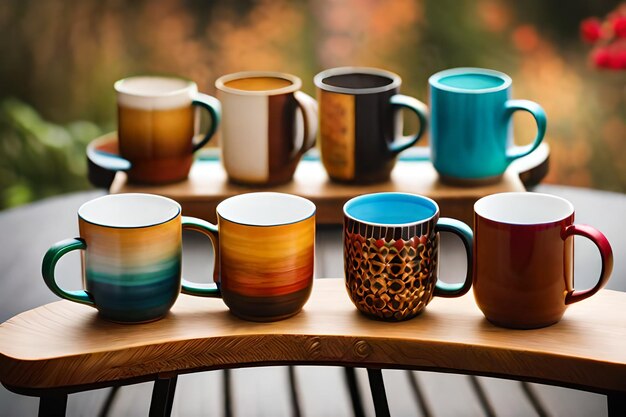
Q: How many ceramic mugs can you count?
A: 8